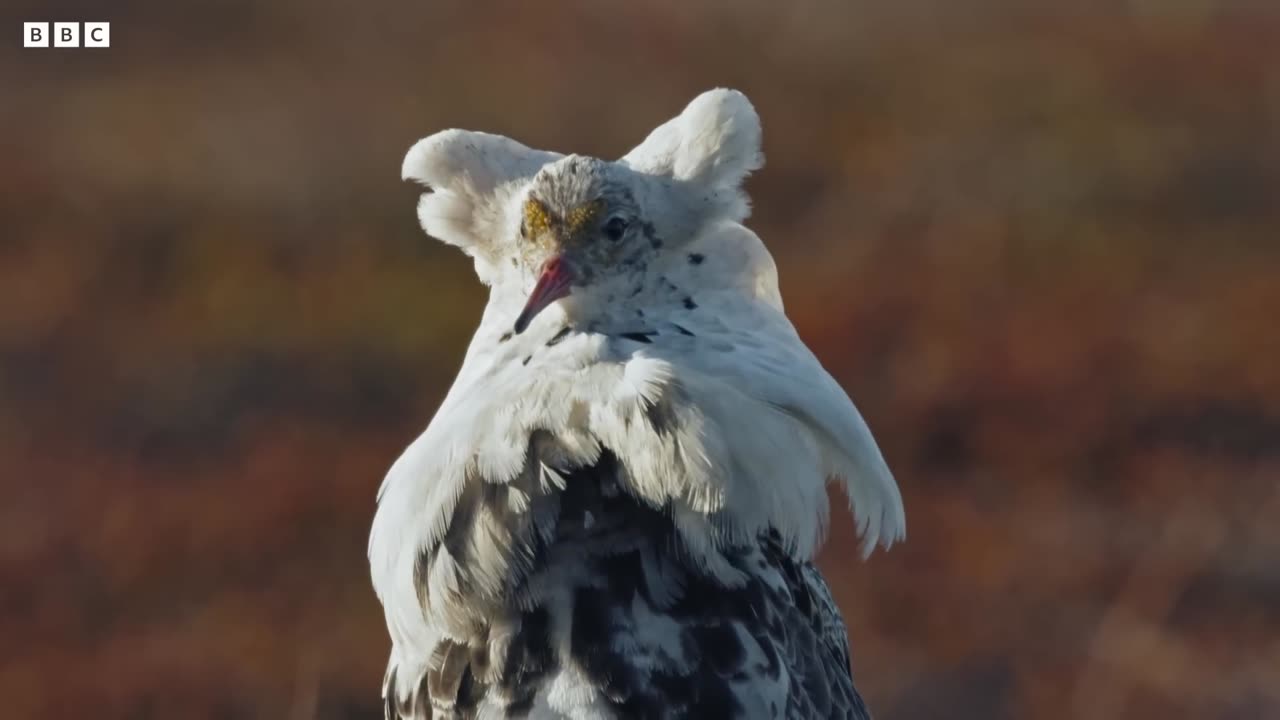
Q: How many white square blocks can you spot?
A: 3